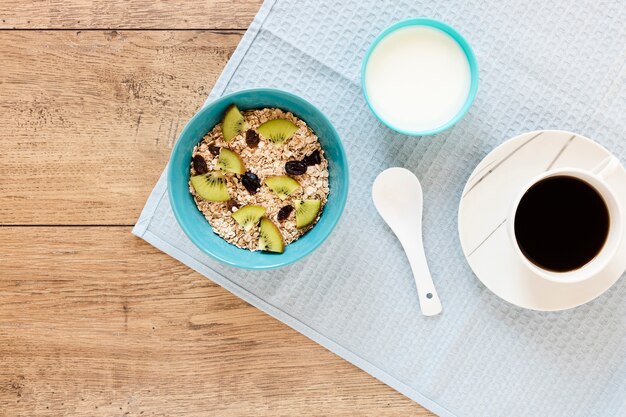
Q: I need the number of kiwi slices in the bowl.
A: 8